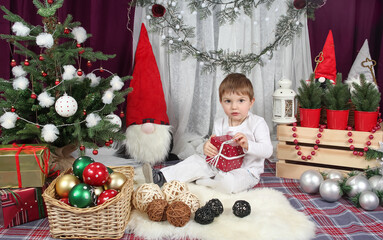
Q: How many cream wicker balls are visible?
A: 3